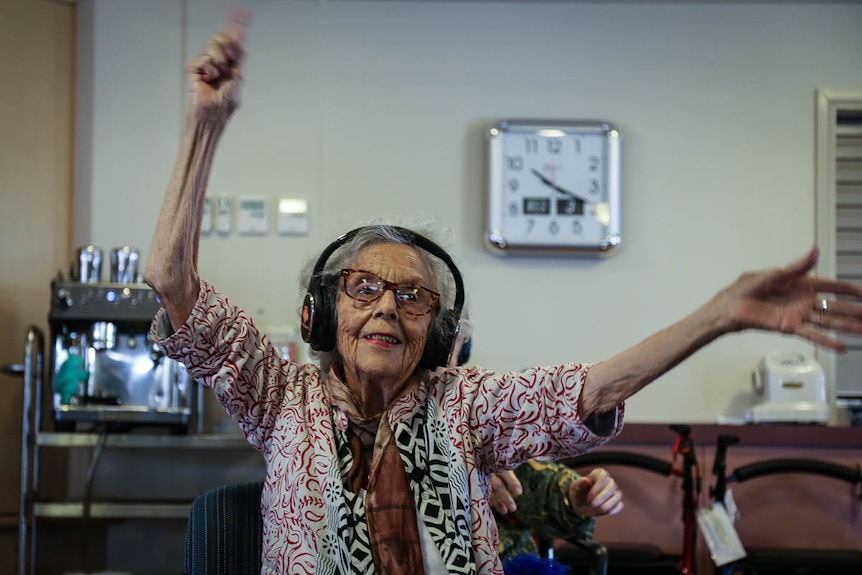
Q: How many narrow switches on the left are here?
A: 2